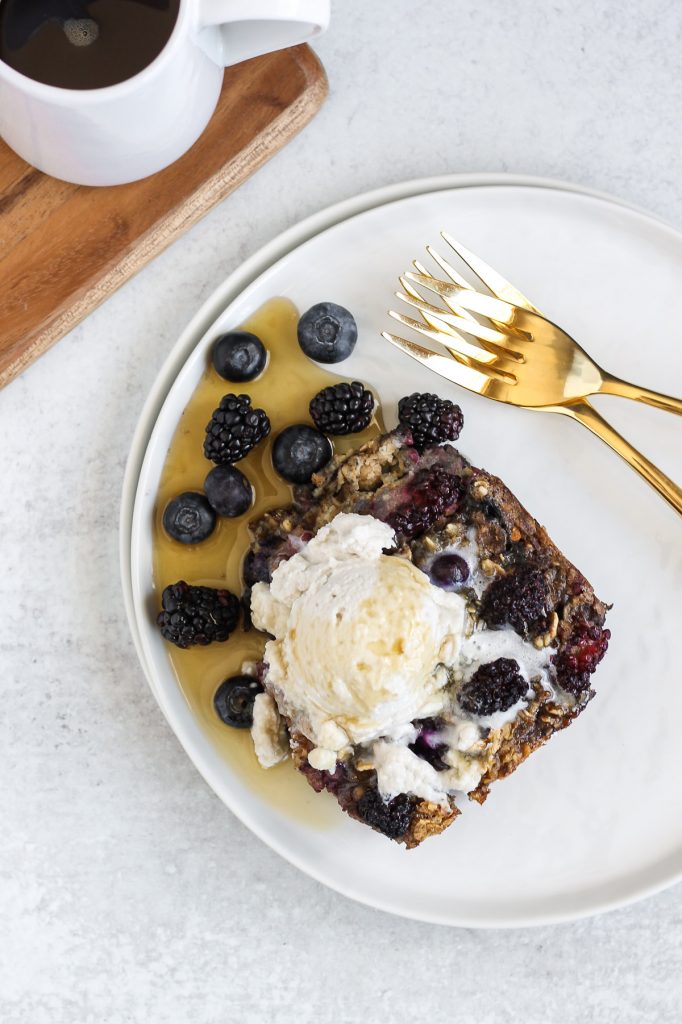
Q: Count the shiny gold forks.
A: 2